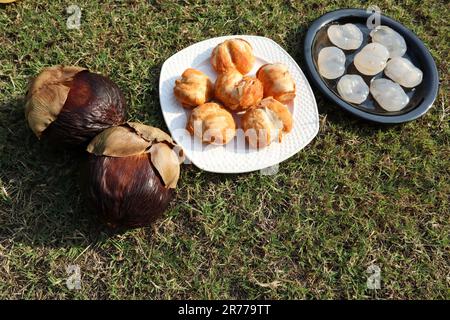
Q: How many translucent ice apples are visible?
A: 7